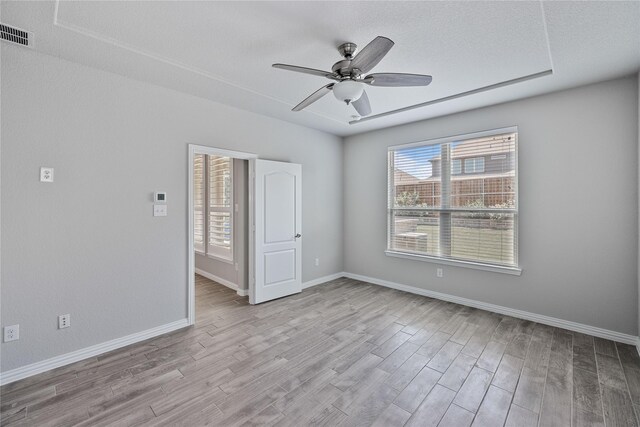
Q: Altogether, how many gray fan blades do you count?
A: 5